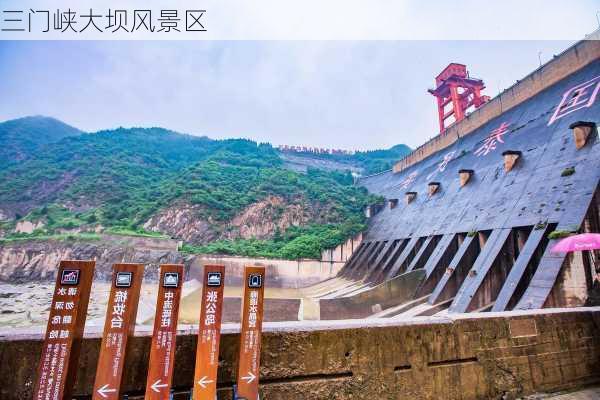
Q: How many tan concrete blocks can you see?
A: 6